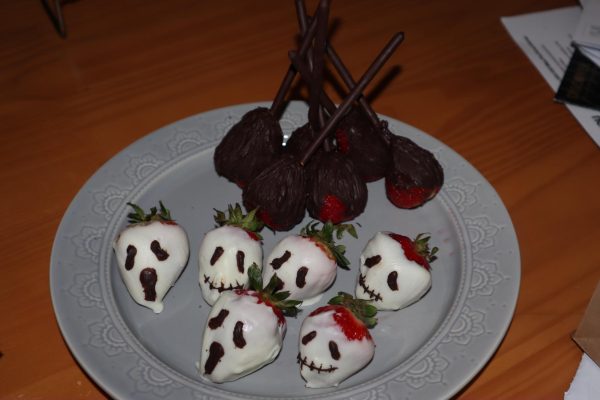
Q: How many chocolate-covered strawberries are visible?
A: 12